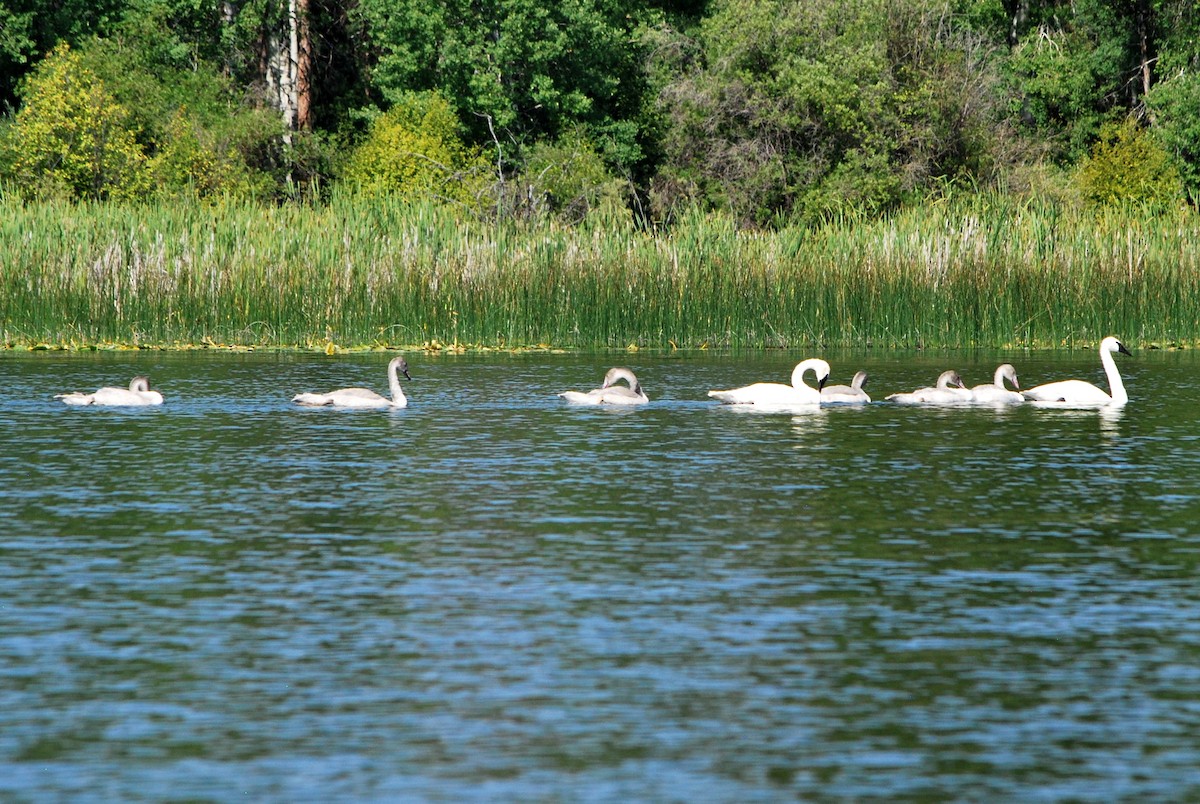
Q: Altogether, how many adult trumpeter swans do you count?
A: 2